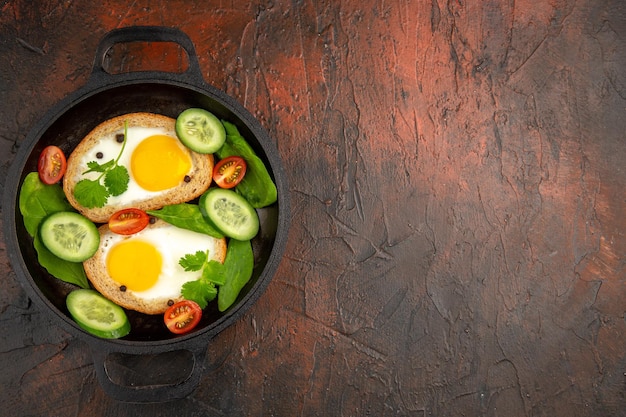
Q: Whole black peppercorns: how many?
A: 6